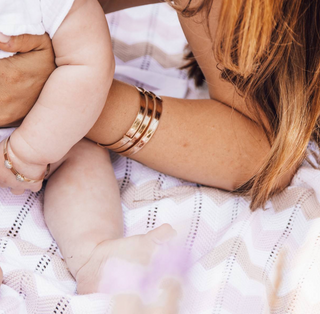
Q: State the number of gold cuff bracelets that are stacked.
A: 3